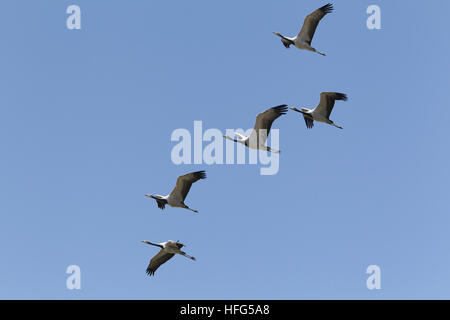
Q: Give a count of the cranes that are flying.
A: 5